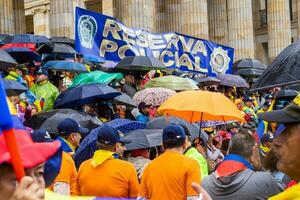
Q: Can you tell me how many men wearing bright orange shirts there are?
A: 3